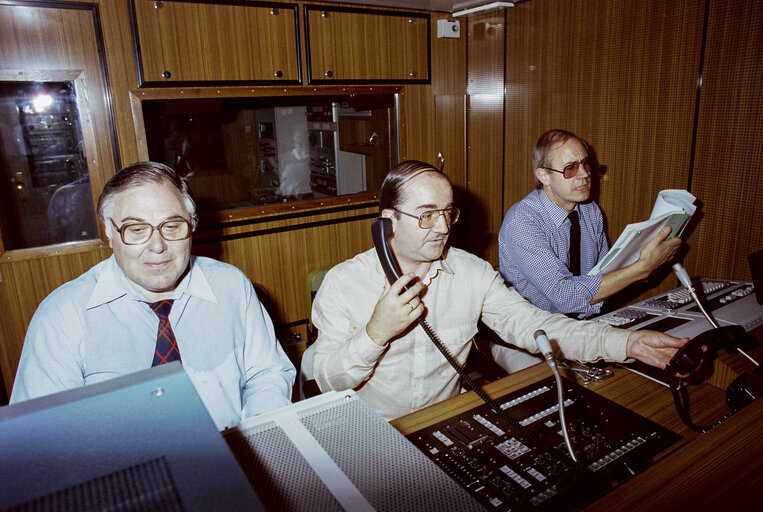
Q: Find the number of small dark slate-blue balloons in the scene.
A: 0